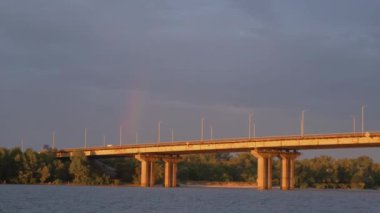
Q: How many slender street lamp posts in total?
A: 15